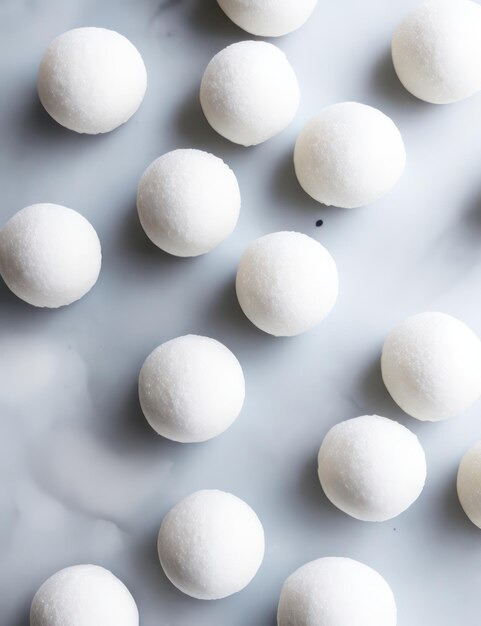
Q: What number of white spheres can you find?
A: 15